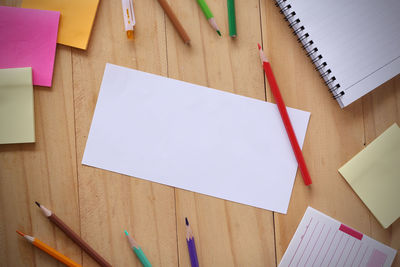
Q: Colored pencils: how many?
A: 8